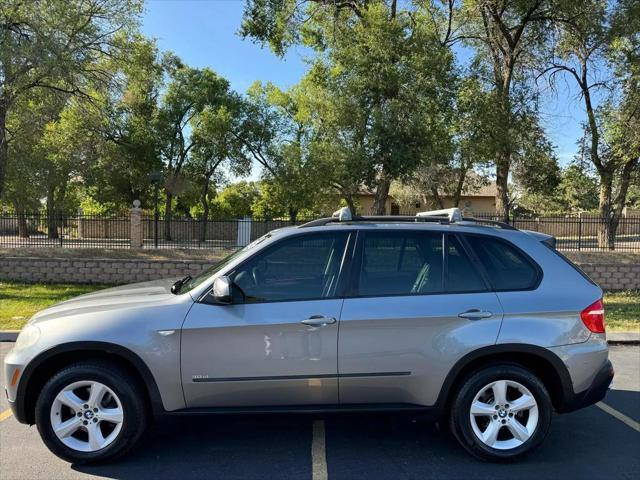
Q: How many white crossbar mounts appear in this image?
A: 2